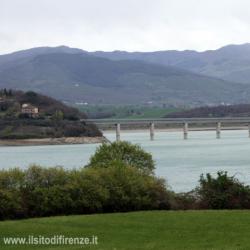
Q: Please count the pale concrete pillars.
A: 5